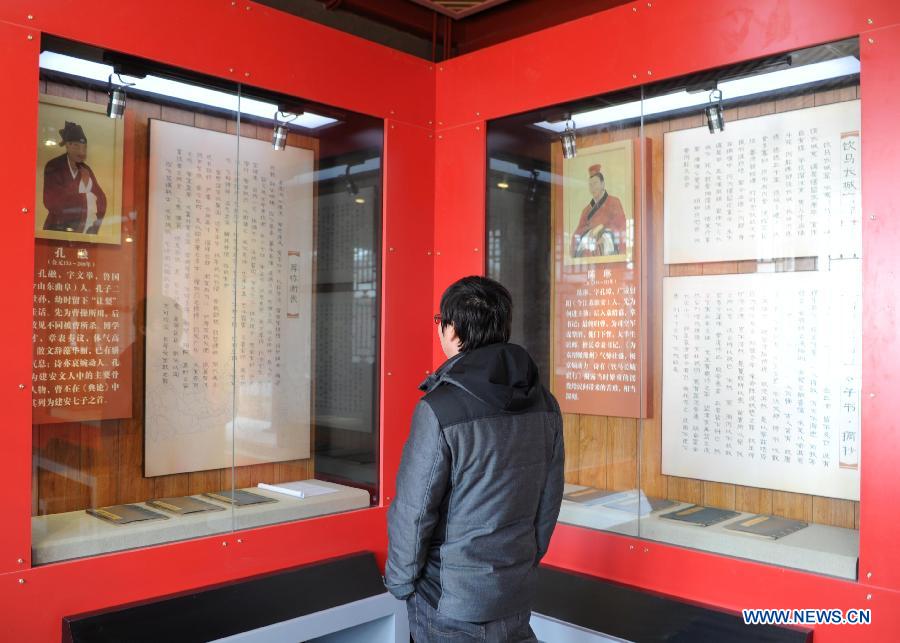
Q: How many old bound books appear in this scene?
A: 7